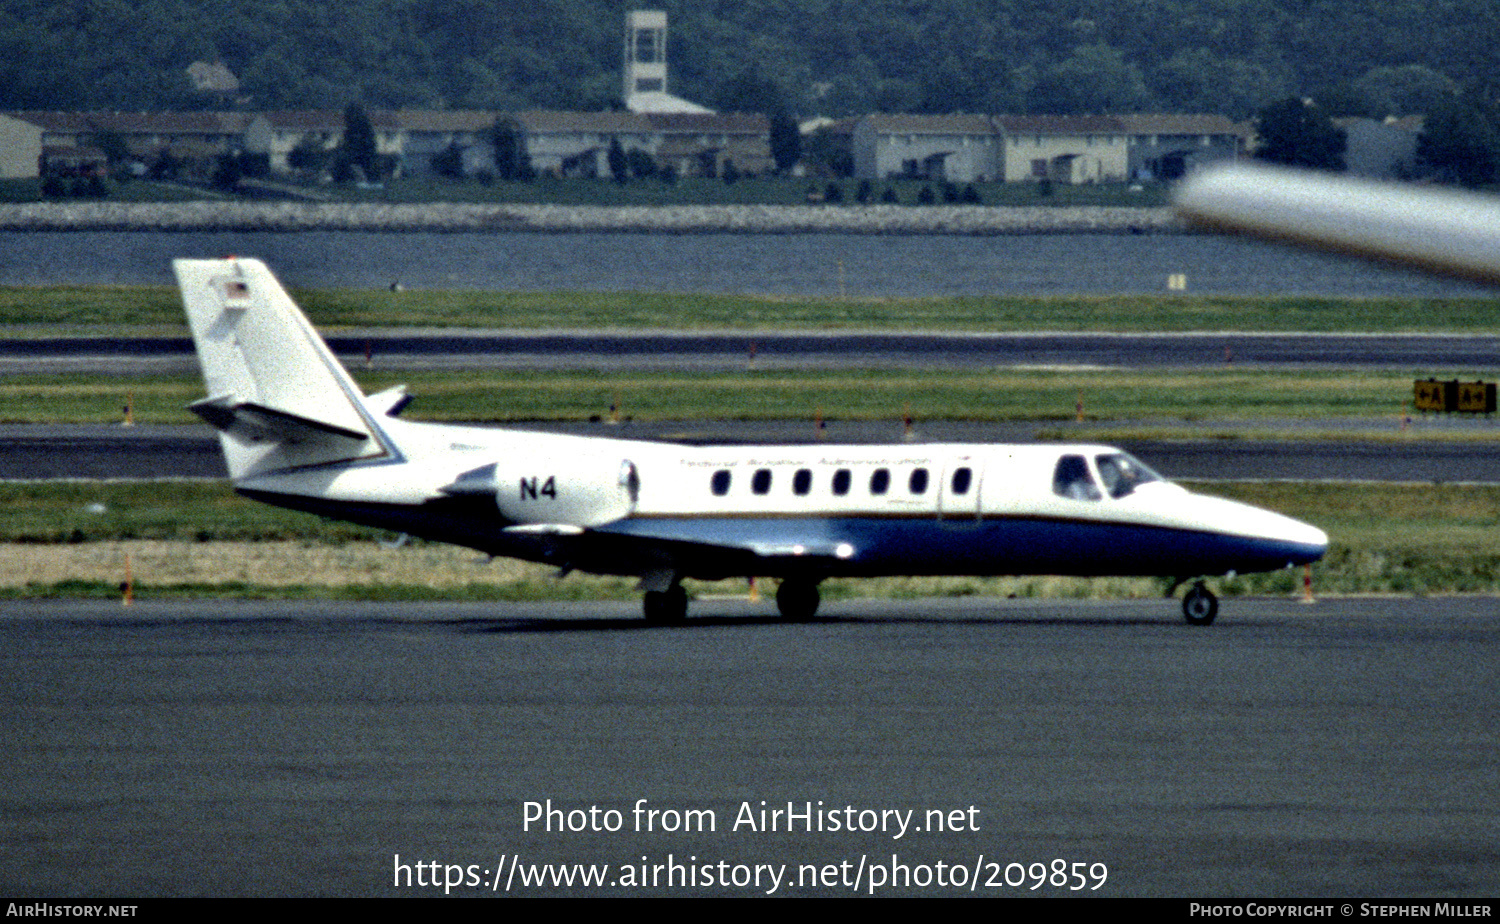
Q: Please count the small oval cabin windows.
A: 7